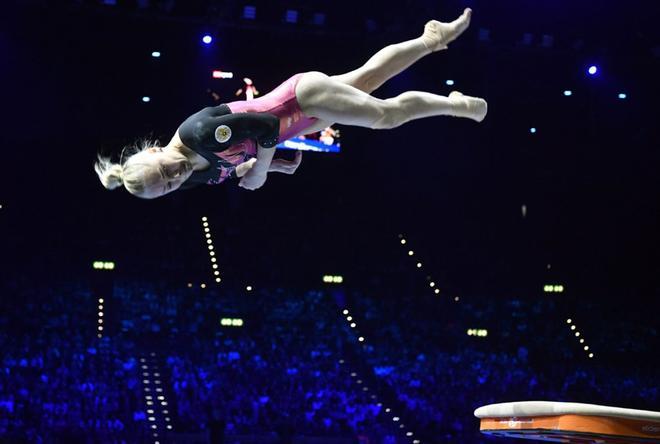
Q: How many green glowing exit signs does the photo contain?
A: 5